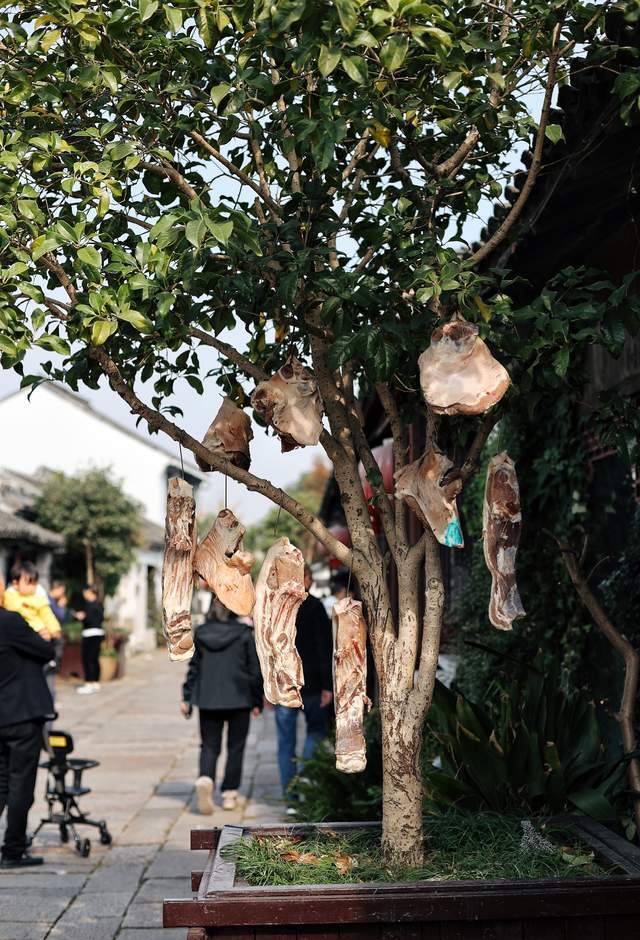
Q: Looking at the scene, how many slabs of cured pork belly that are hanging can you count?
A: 4